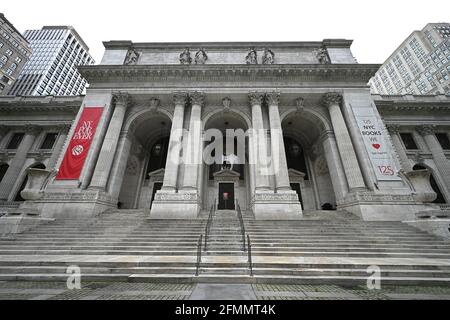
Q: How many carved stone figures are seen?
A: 6